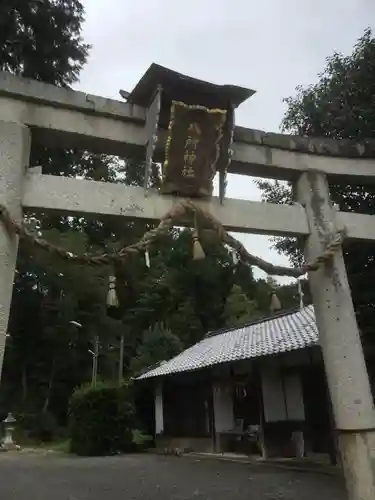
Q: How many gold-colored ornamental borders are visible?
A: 1